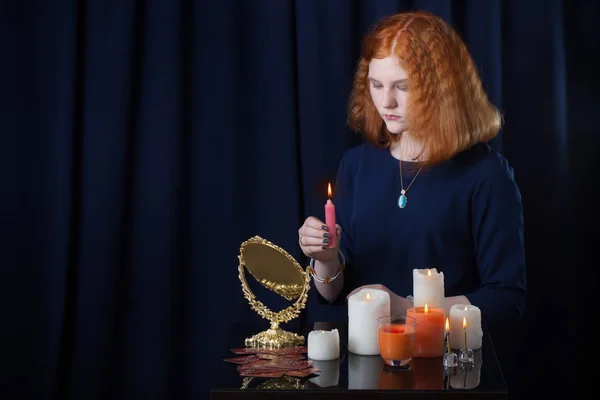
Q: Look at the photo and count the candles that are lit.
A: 8